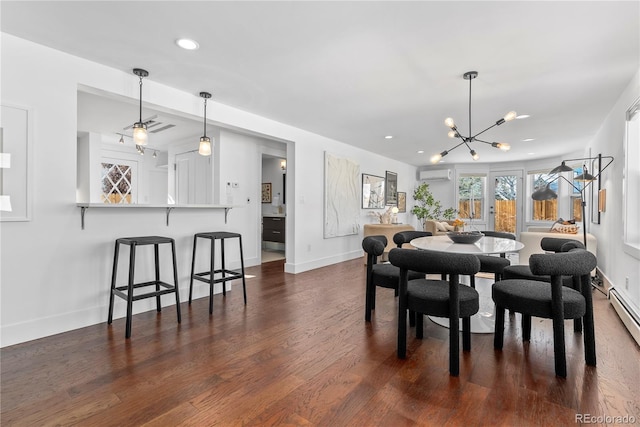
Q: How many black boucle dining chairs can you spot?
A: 6